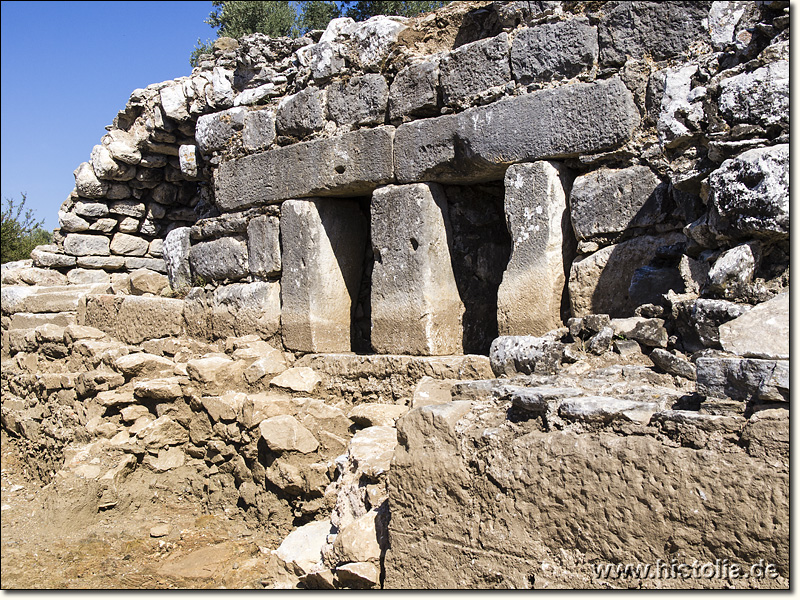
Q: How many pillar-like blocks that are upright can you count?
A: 3